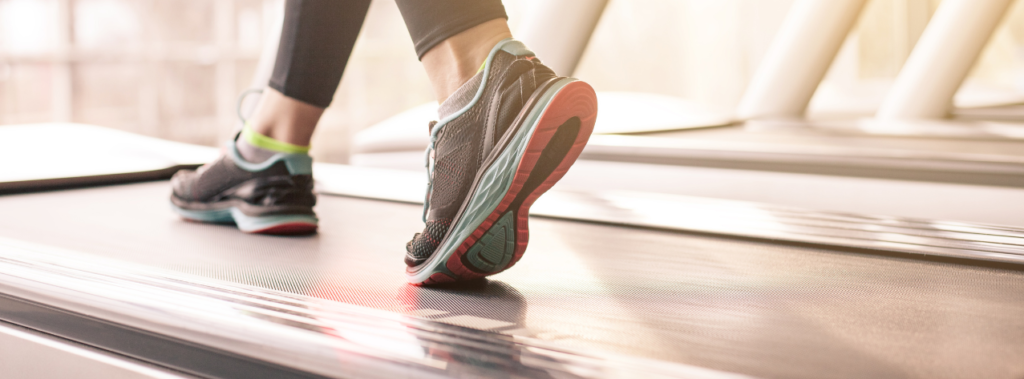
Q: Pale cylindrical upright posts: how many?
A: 3